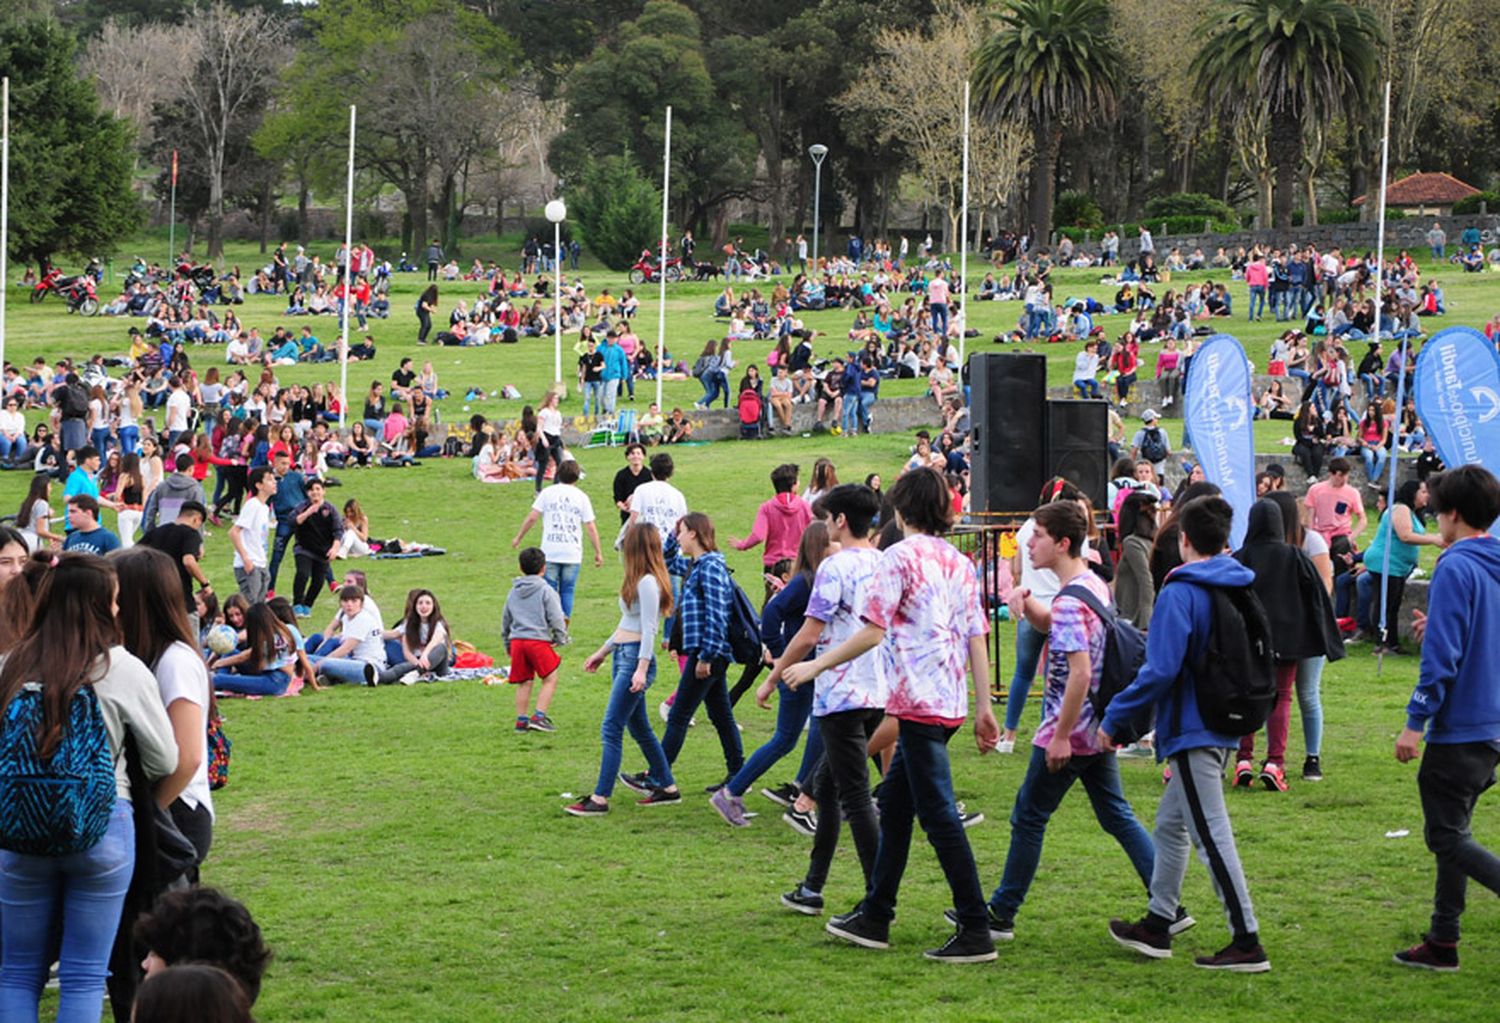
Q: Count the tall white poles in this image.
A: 5